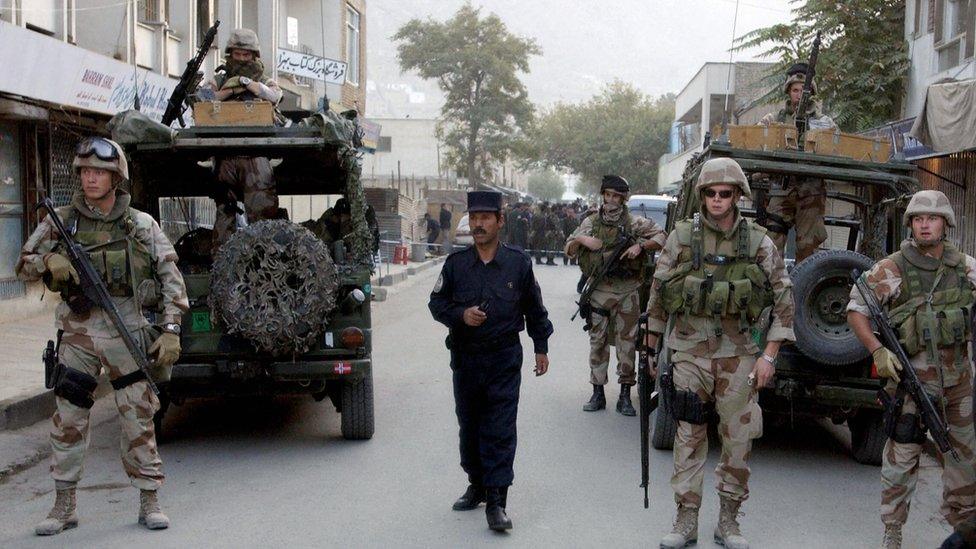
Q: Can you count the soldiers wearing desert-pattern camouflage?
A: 6